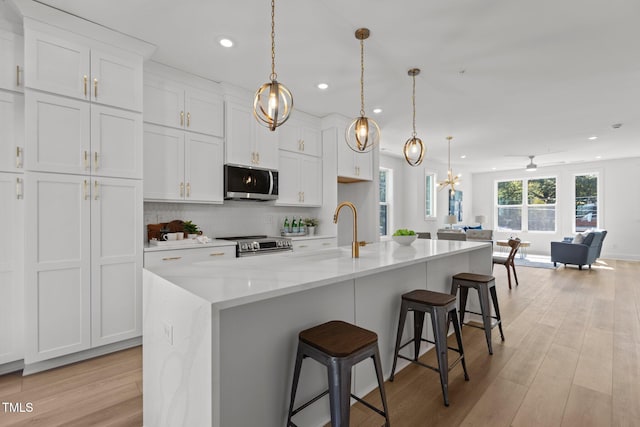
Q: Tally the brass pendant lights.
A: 3